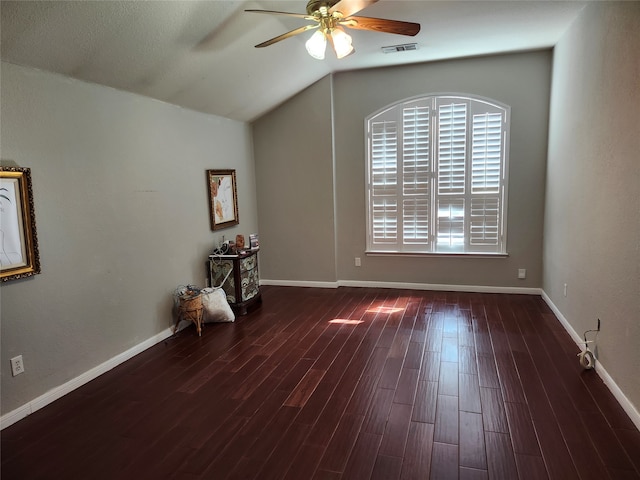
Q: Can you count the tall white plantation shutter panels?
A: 4